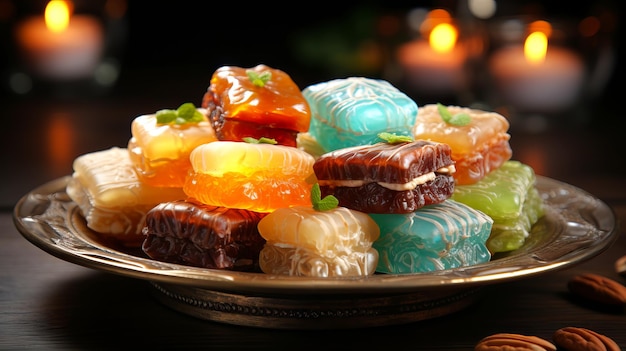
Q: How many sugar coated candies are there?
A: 11